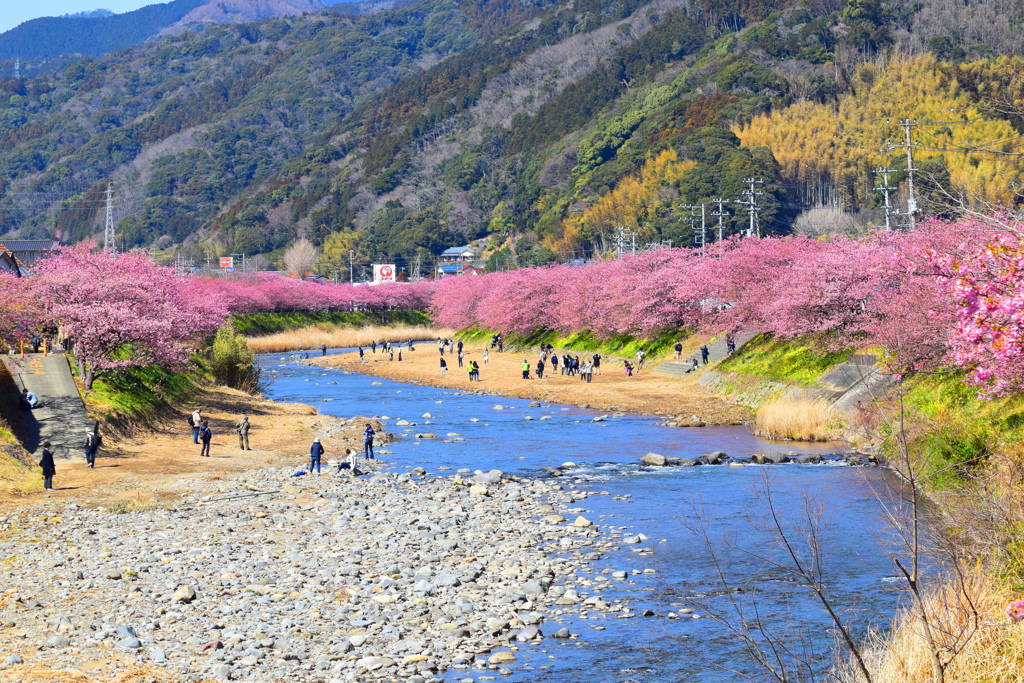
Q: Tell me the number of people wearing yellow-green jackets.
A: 2